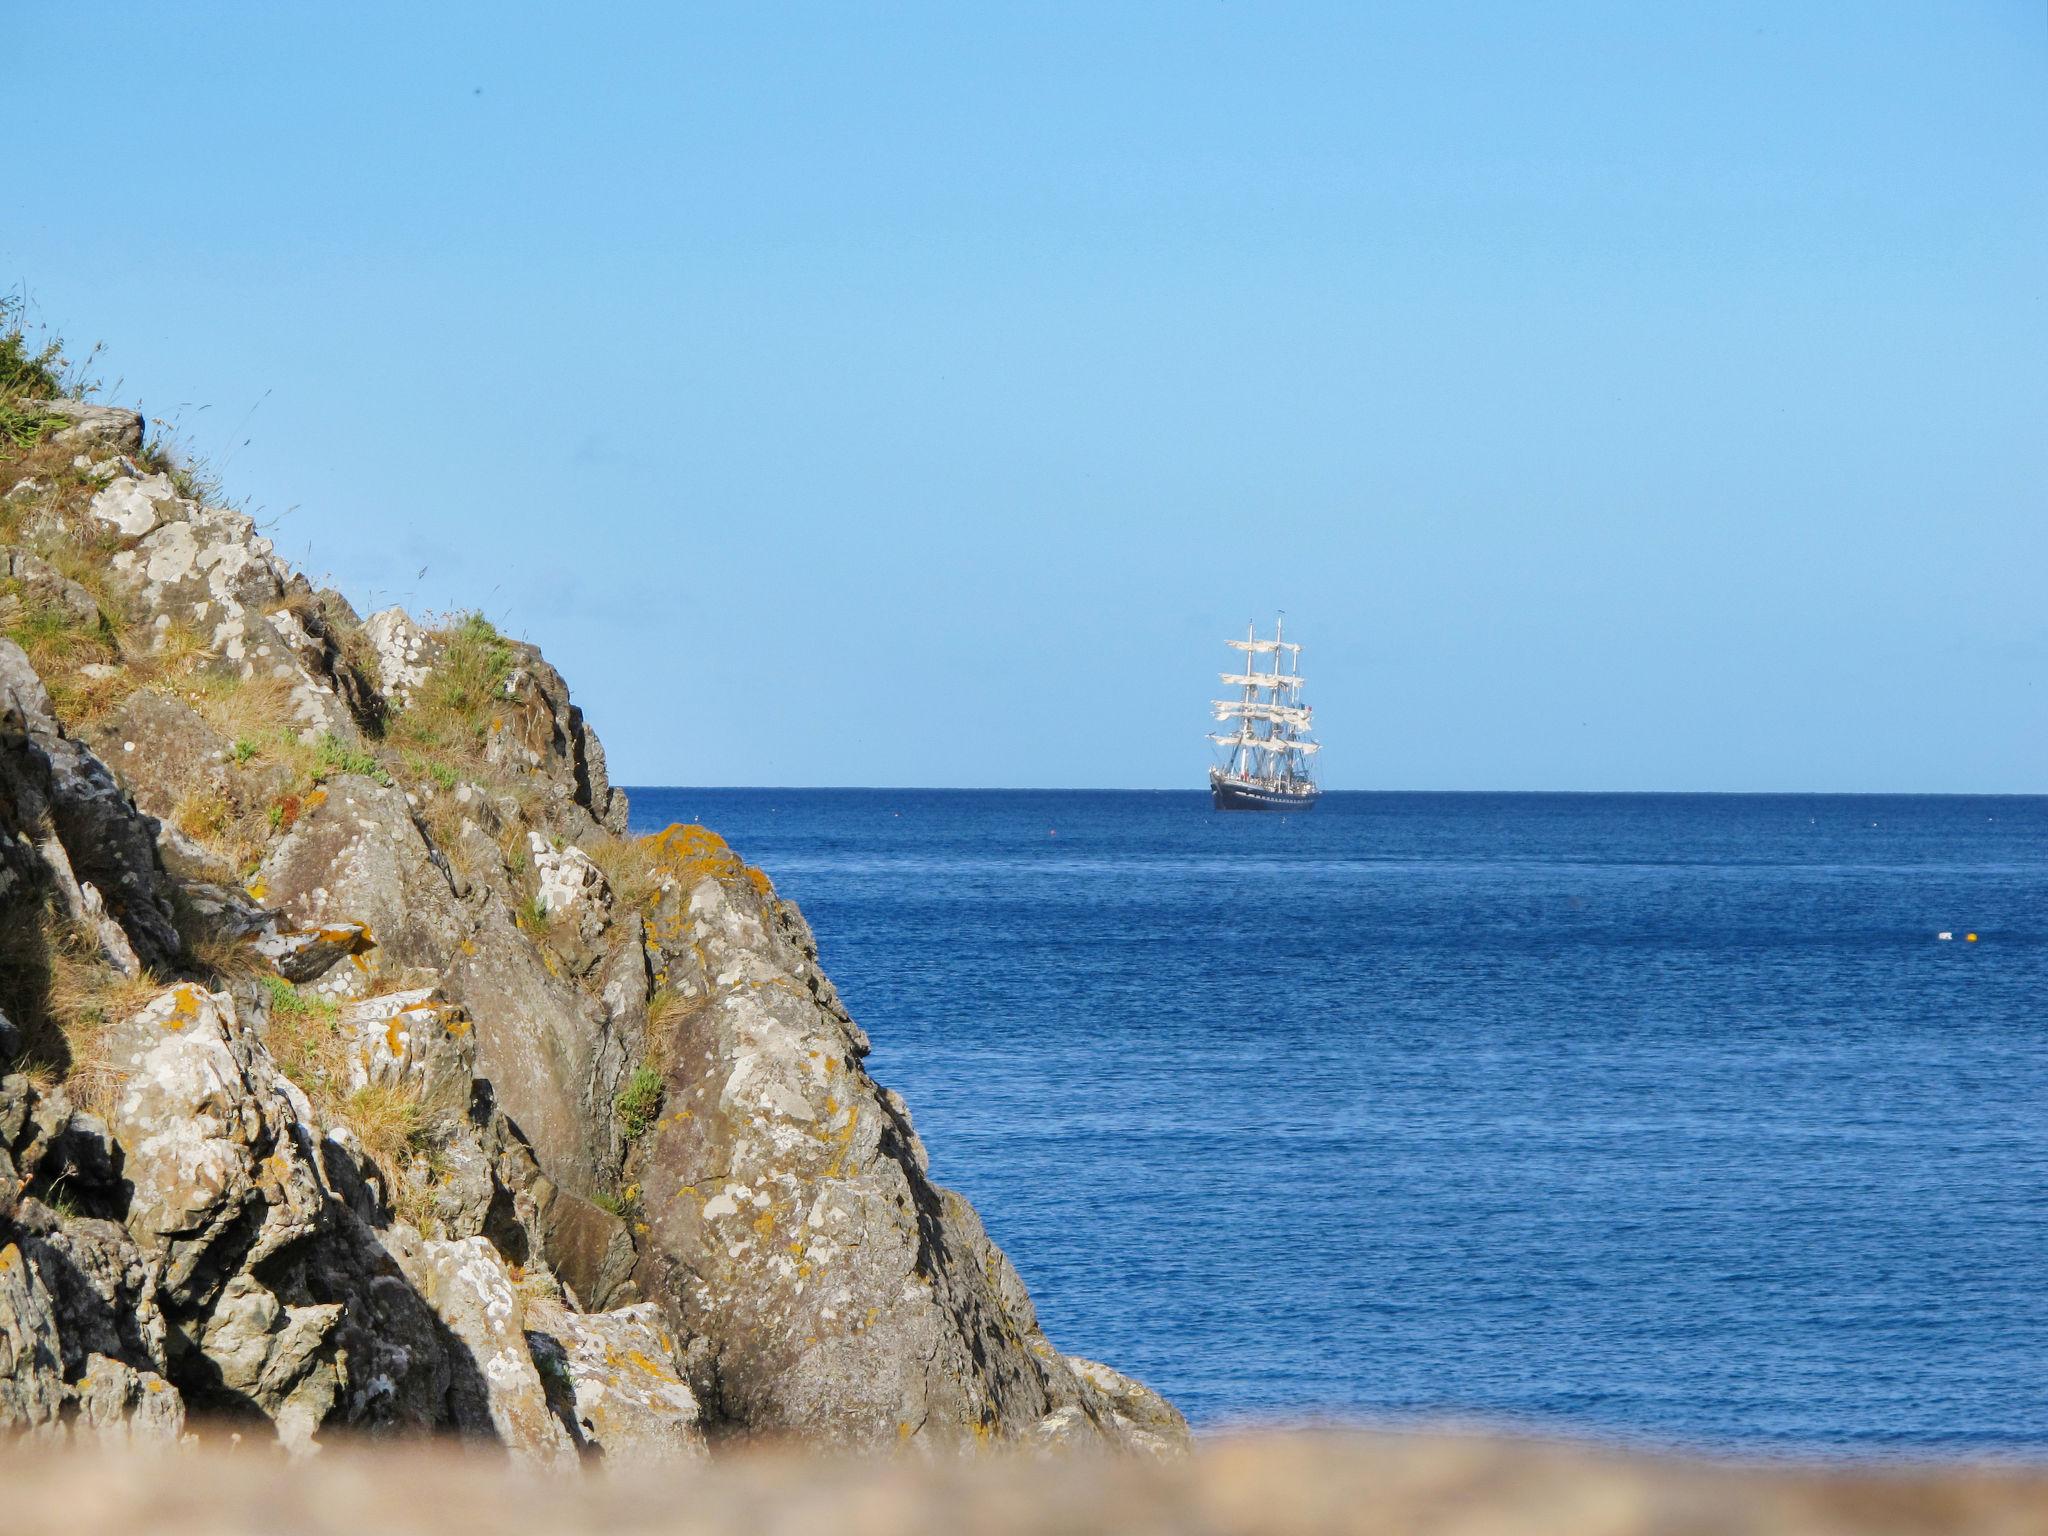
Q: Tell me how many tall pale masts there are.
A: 3